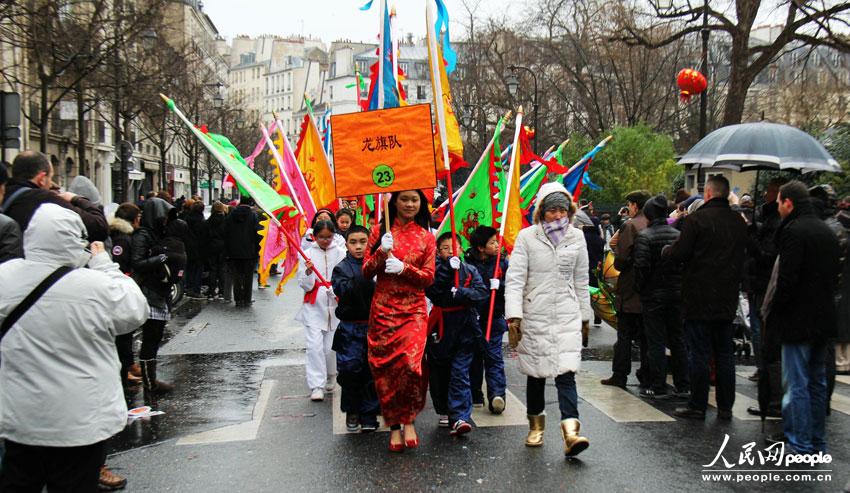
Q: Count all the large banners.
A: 1